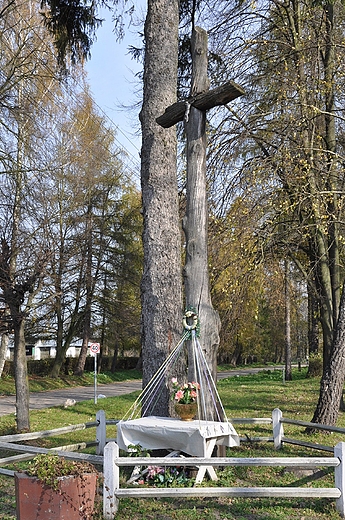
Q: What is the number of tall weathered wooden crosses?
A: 1